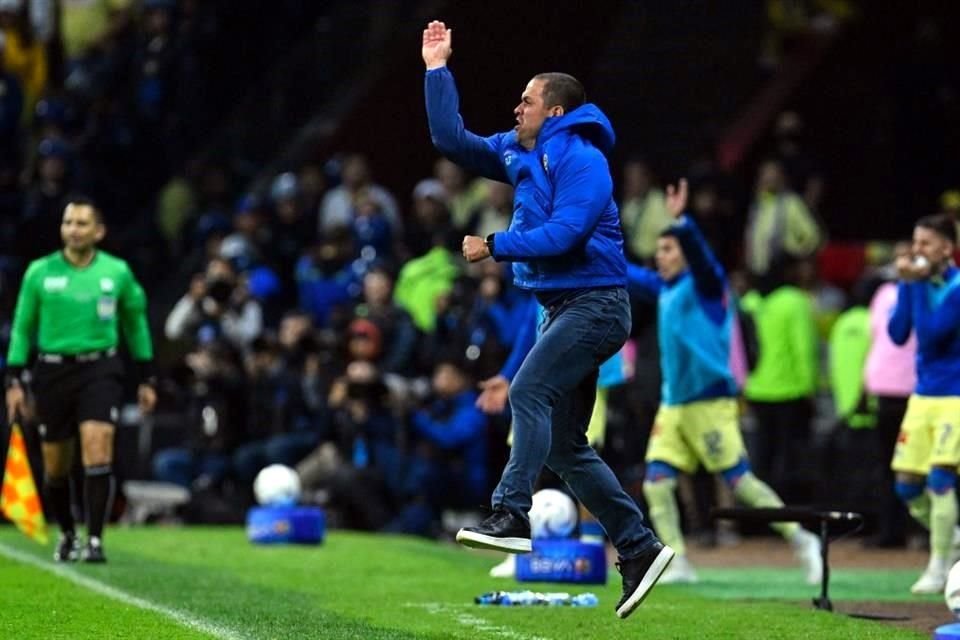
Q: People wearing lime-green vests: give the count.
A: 3